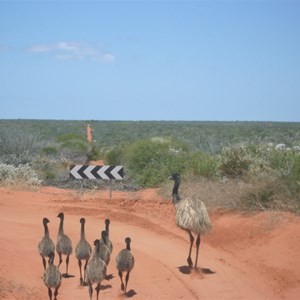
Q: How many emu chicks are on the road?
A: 8